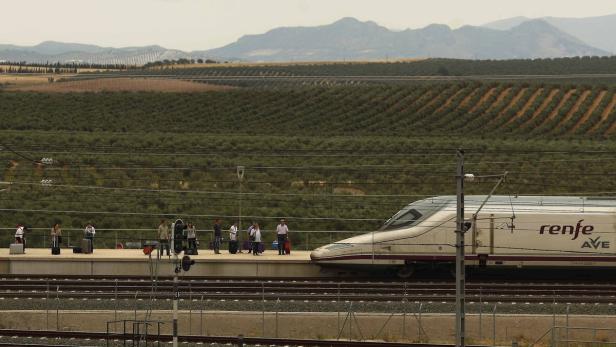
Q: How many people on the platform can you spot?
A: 10